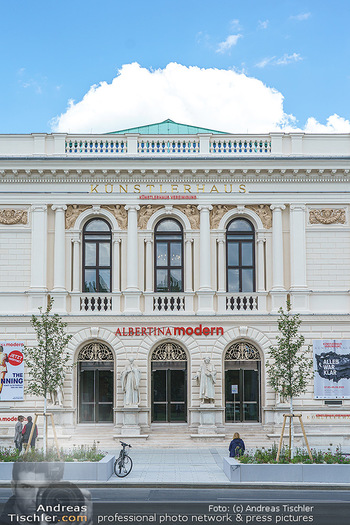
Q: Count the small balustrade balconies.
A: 3